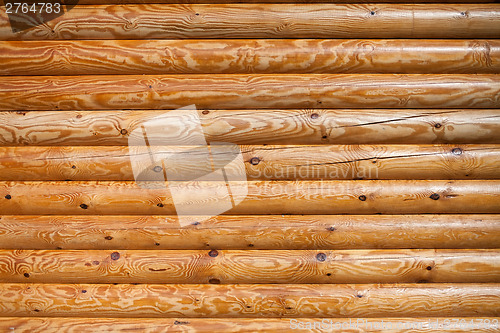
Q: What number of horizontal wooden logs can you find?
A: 10